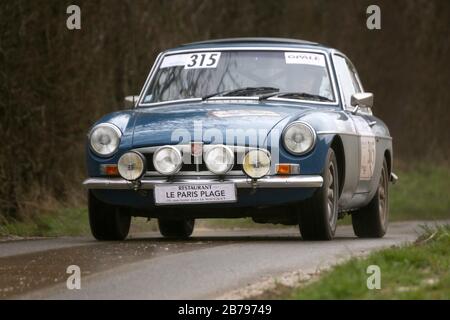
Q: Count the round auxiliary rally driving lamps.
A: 4